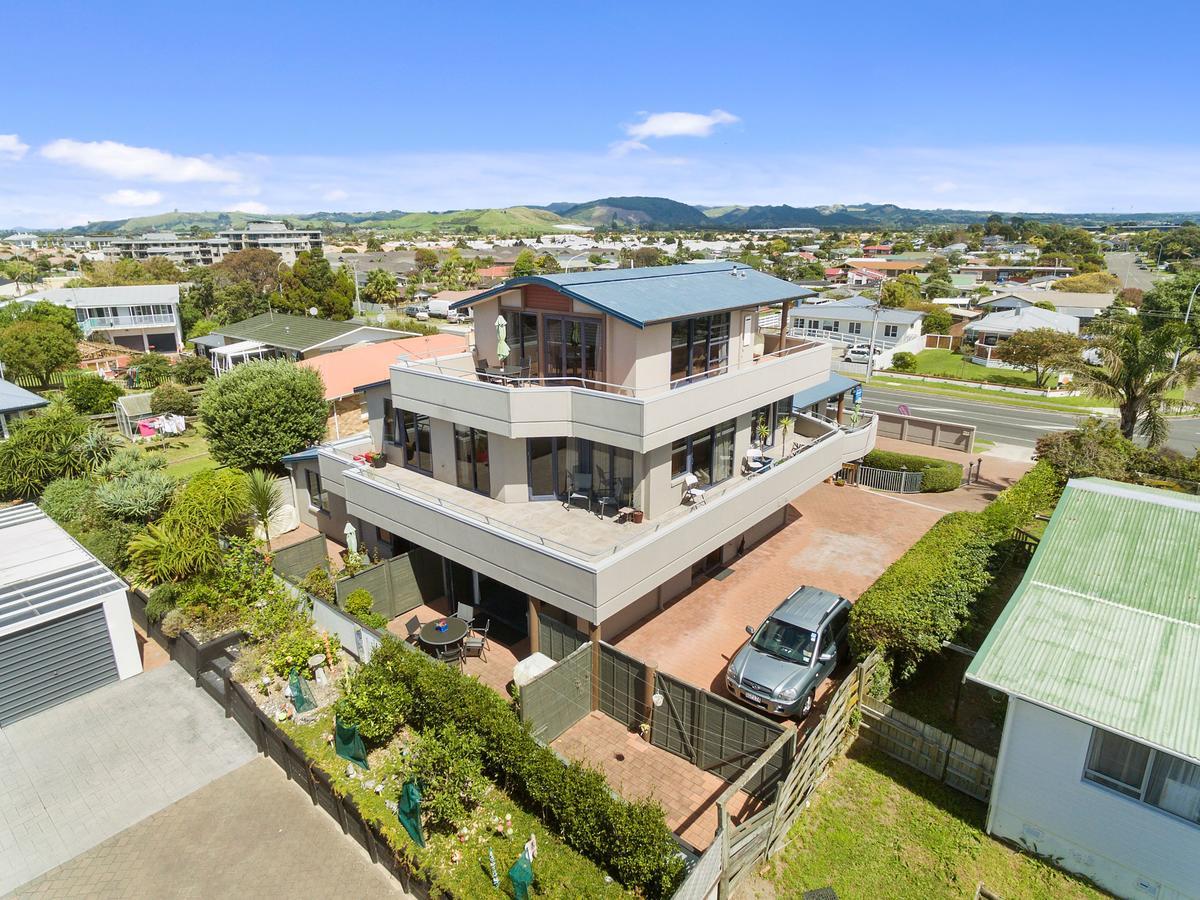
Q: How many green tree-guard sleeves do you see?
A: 4